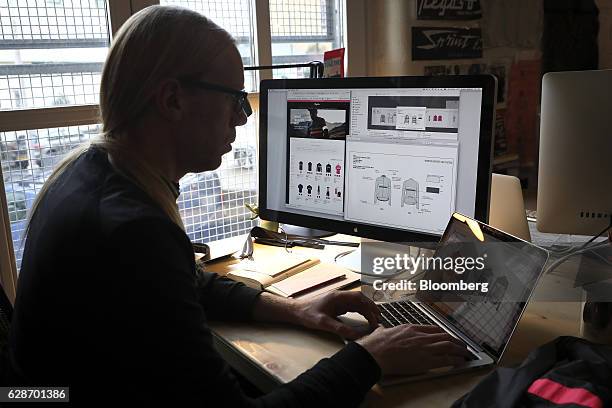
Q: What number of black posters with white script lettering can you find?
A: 2